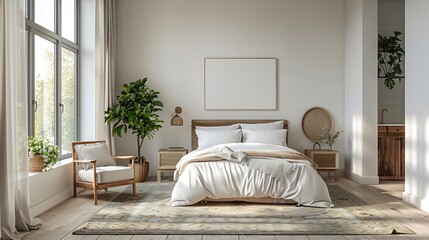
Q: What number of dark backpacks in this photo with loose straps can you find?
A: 0